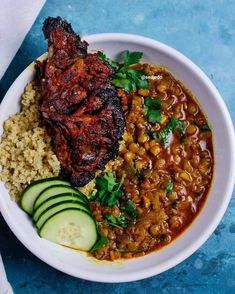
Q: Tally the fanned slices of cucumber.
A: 5